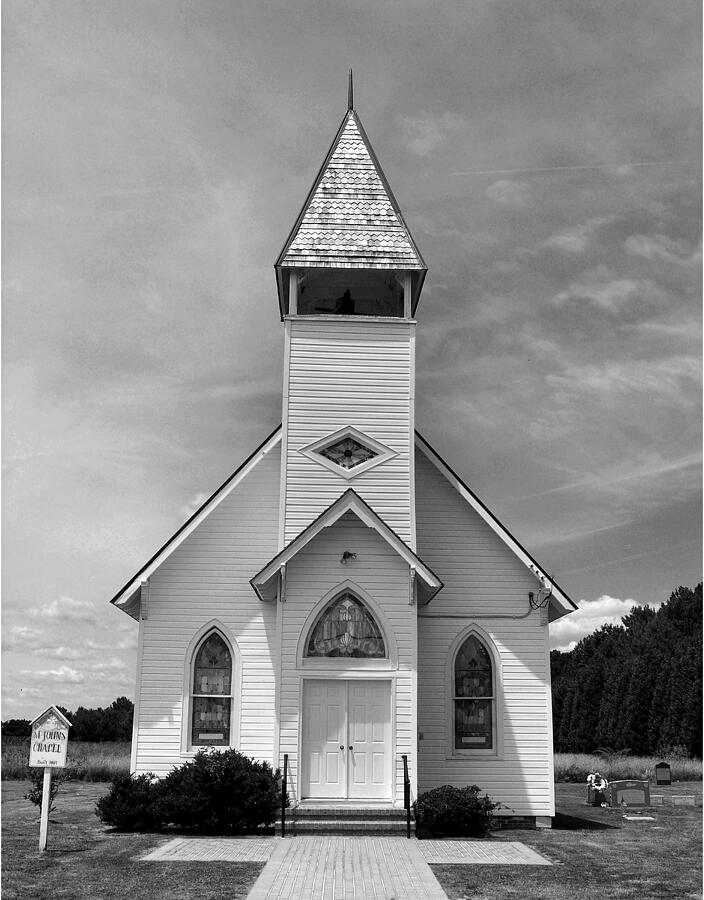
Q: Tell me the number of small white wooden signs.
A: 1